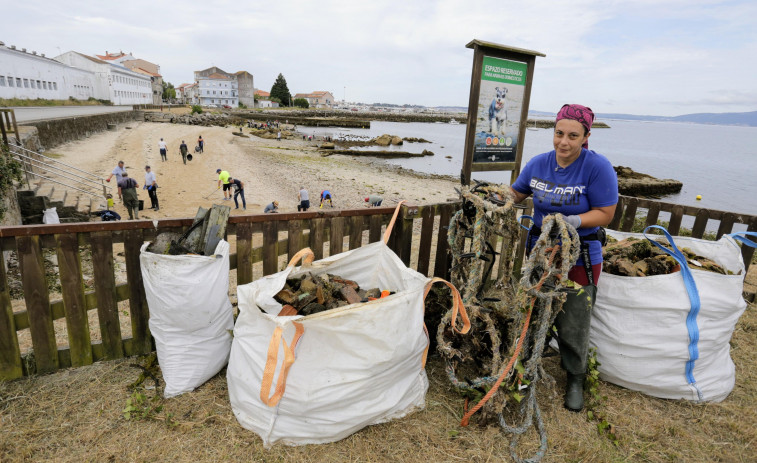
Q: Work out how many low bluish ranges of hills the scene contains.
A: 1